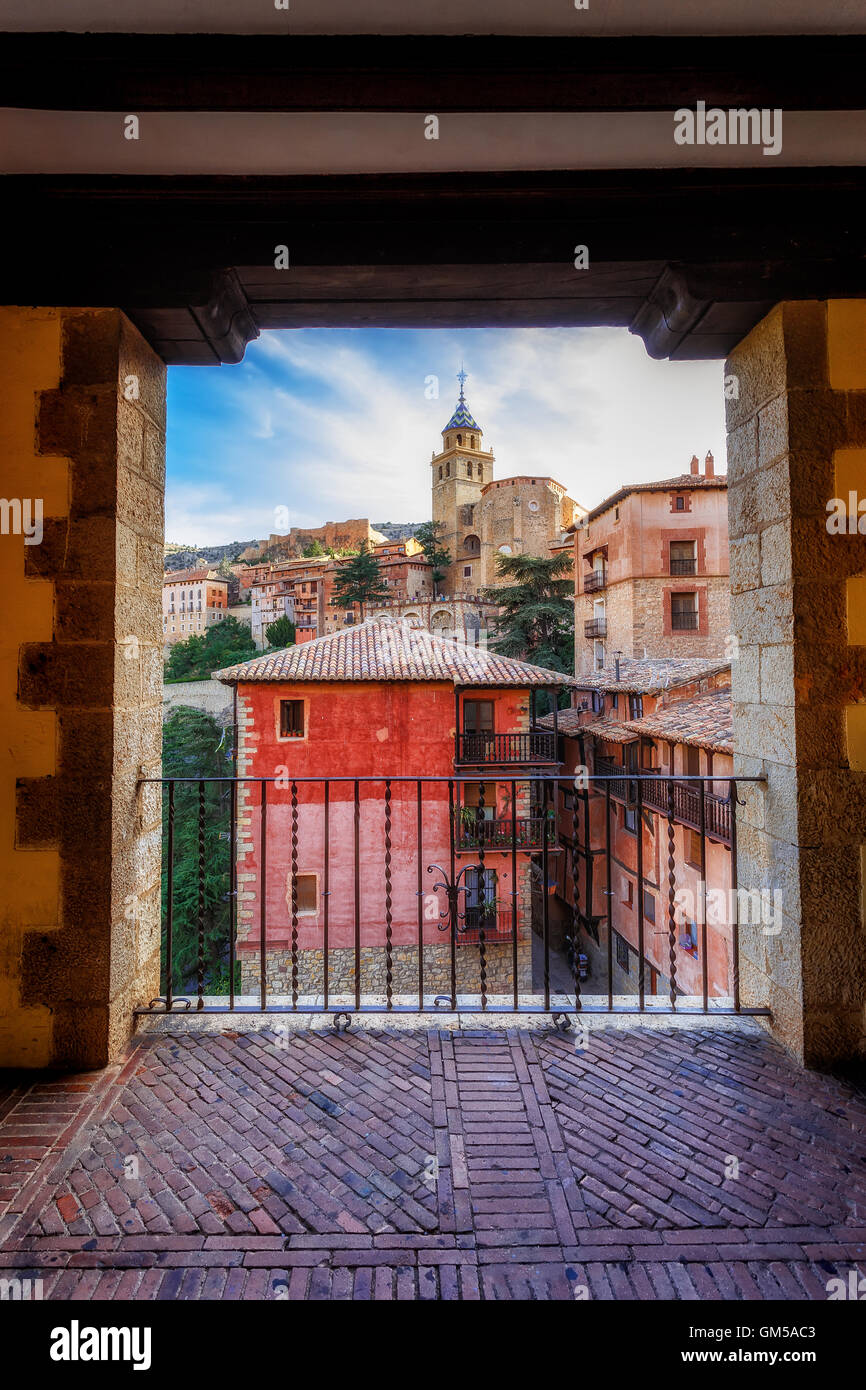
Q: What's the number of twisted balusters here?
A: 6